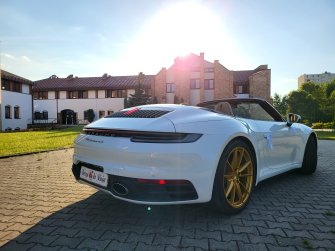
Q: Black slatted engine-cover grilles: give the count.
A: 1